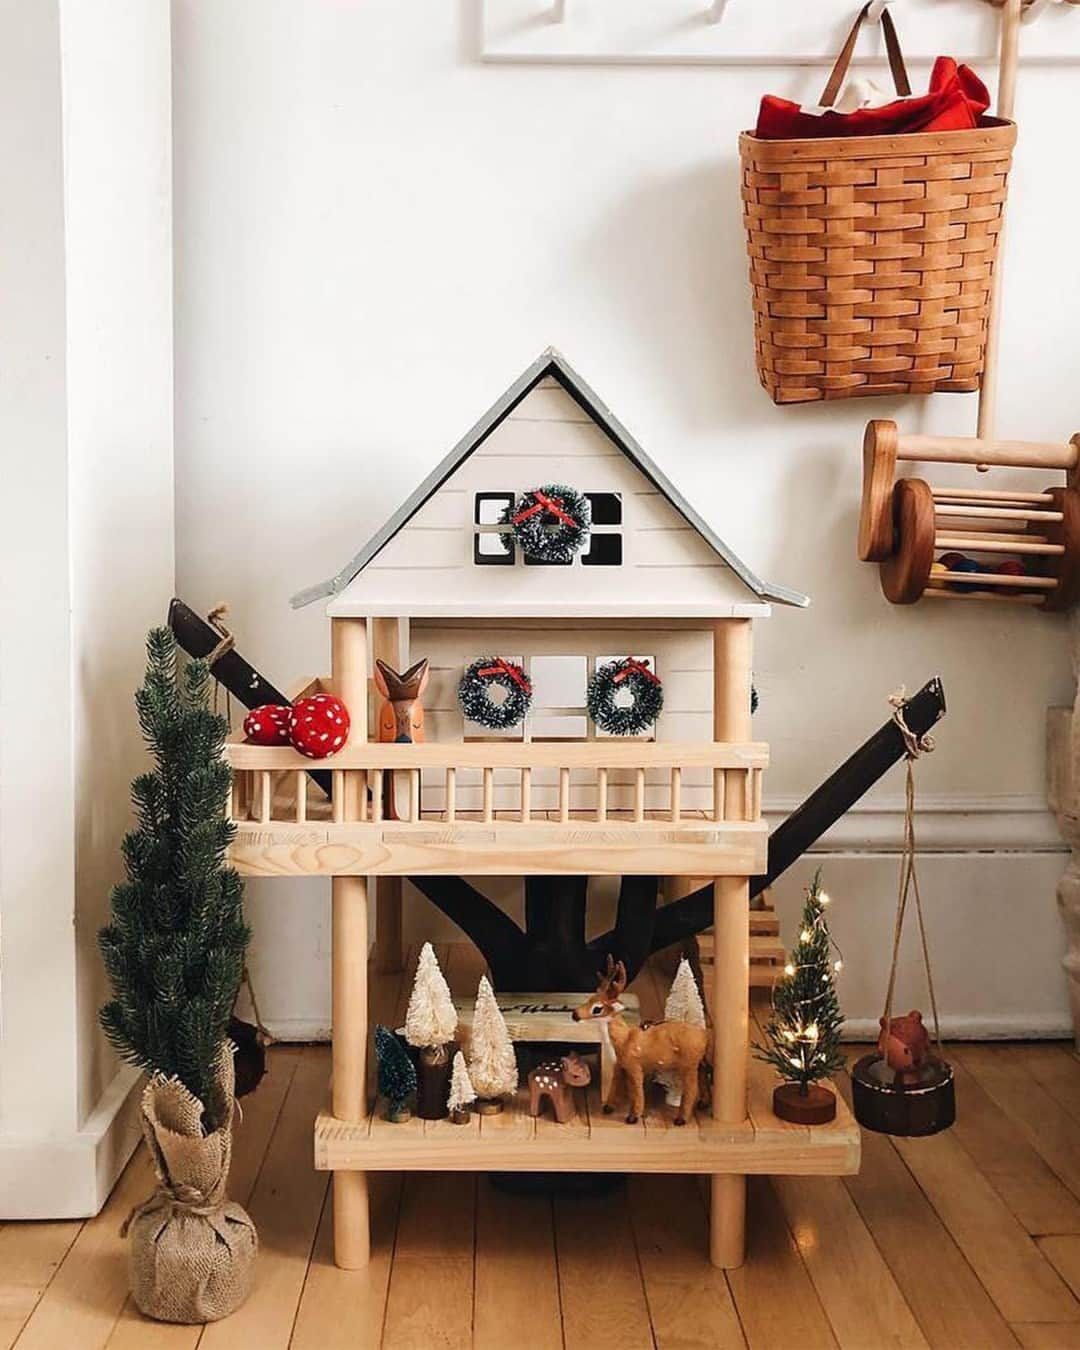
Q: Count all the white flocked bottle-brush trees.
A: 4